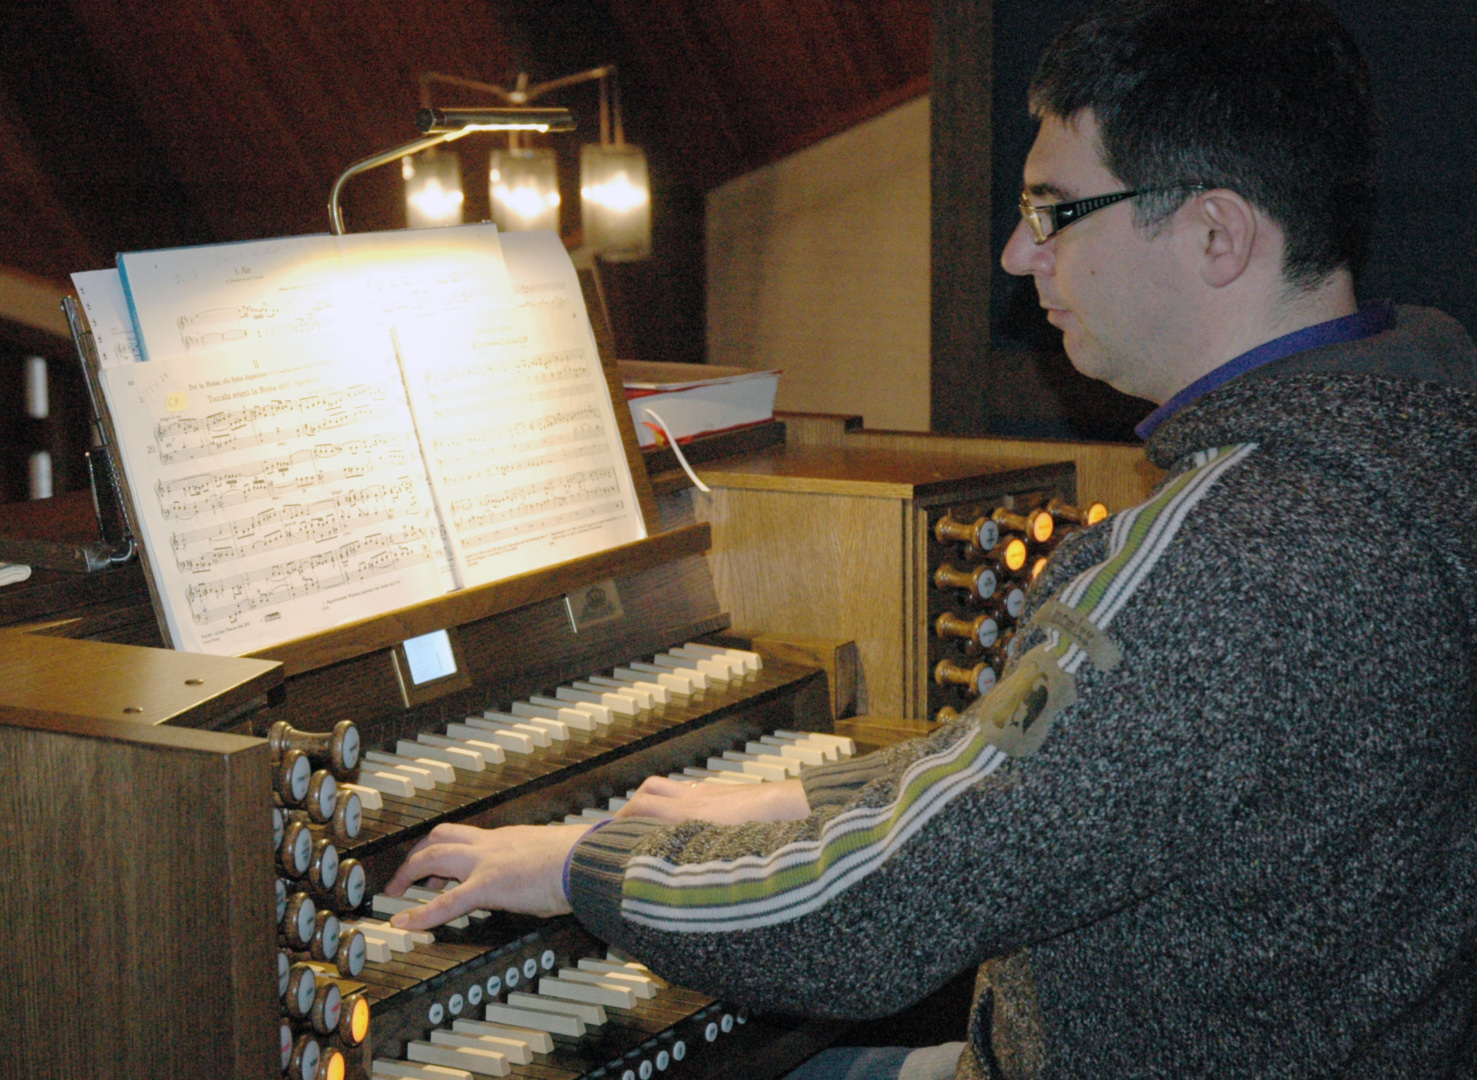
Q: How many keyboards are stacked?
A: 3